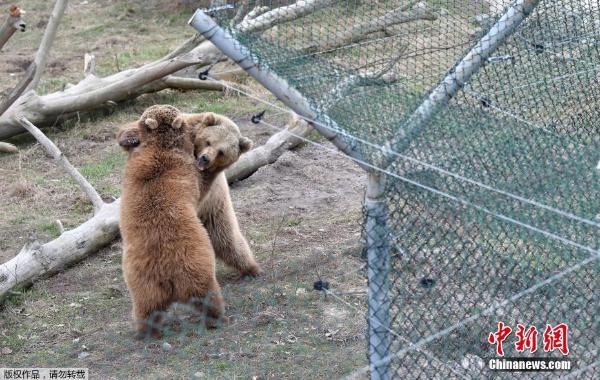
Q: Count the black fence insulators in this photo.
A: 6